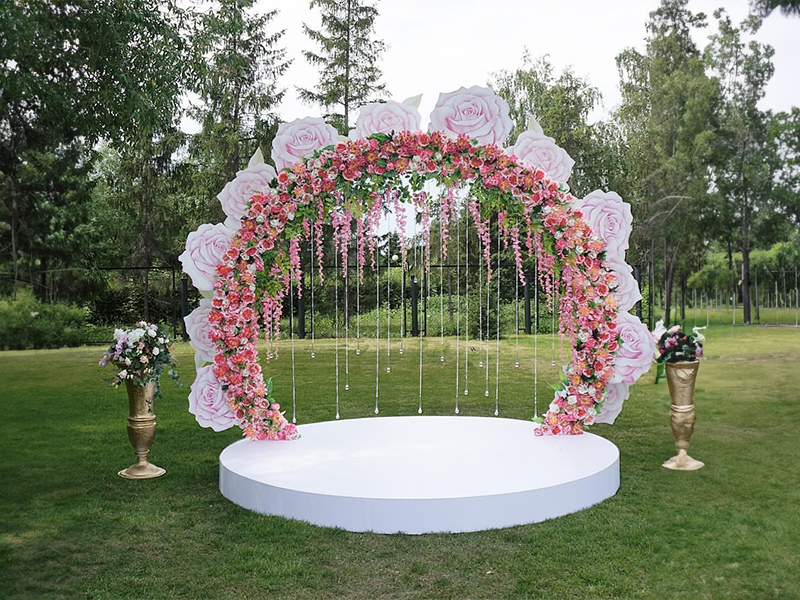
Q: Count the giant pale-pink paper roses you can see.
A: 12